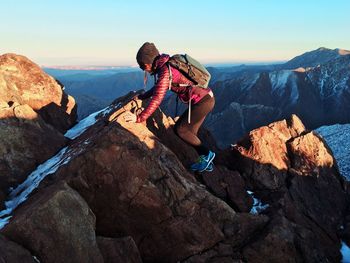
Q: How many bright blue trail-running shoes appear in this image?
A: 2